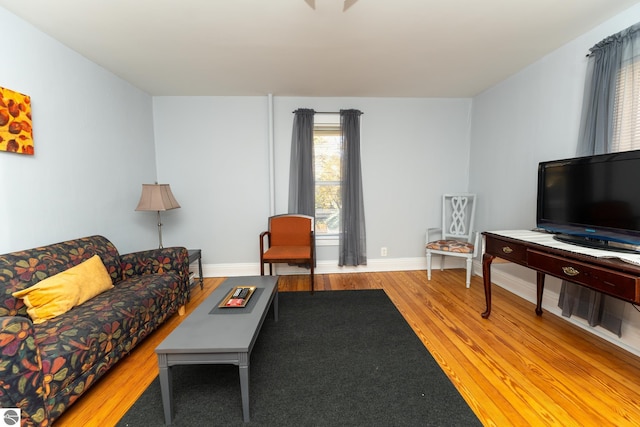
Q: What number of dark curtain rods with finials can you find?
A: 2